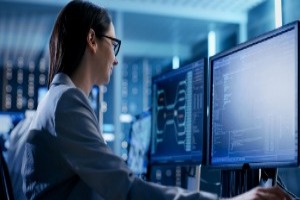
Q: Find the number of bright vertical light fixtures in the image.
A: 3